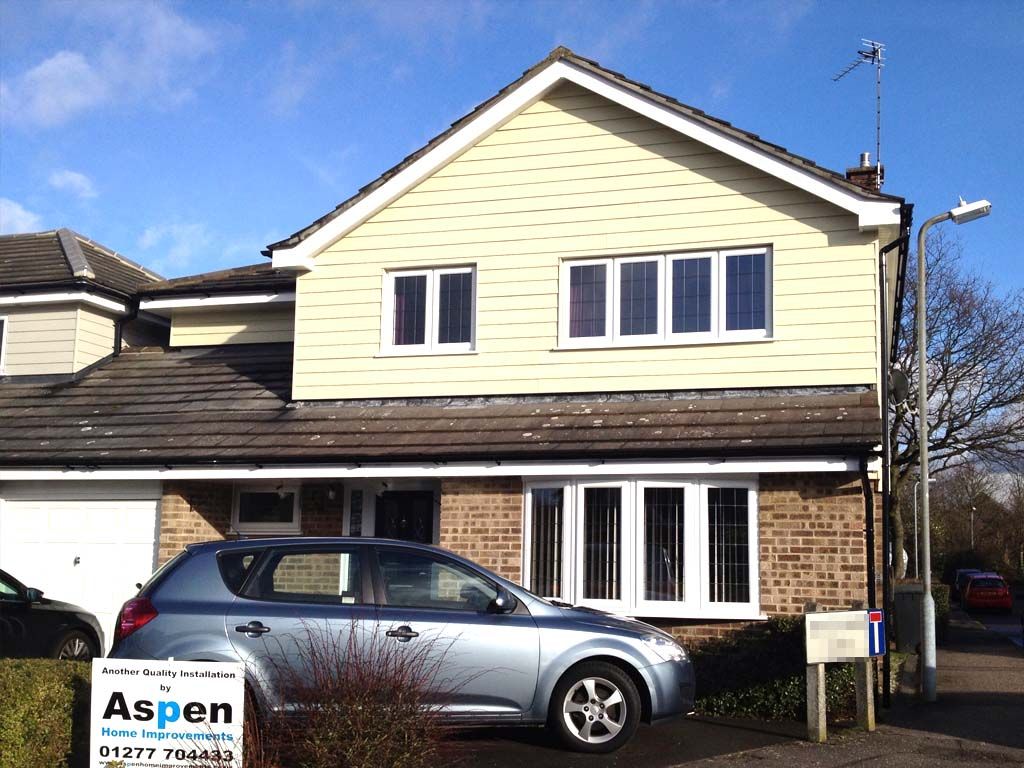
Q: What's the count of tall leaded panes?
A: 10